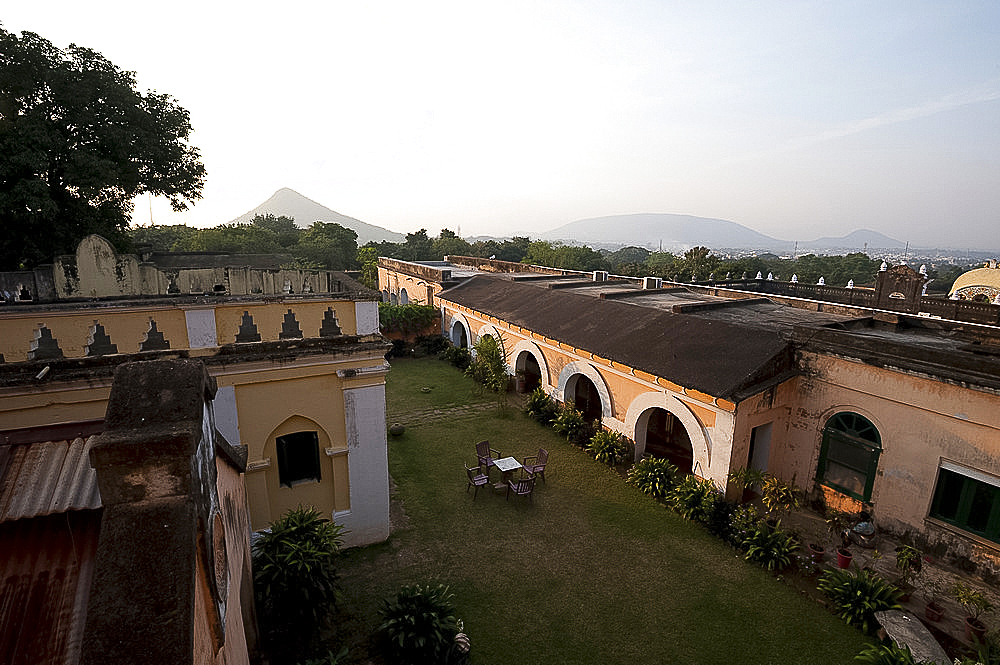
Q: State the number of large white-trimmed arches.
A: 5